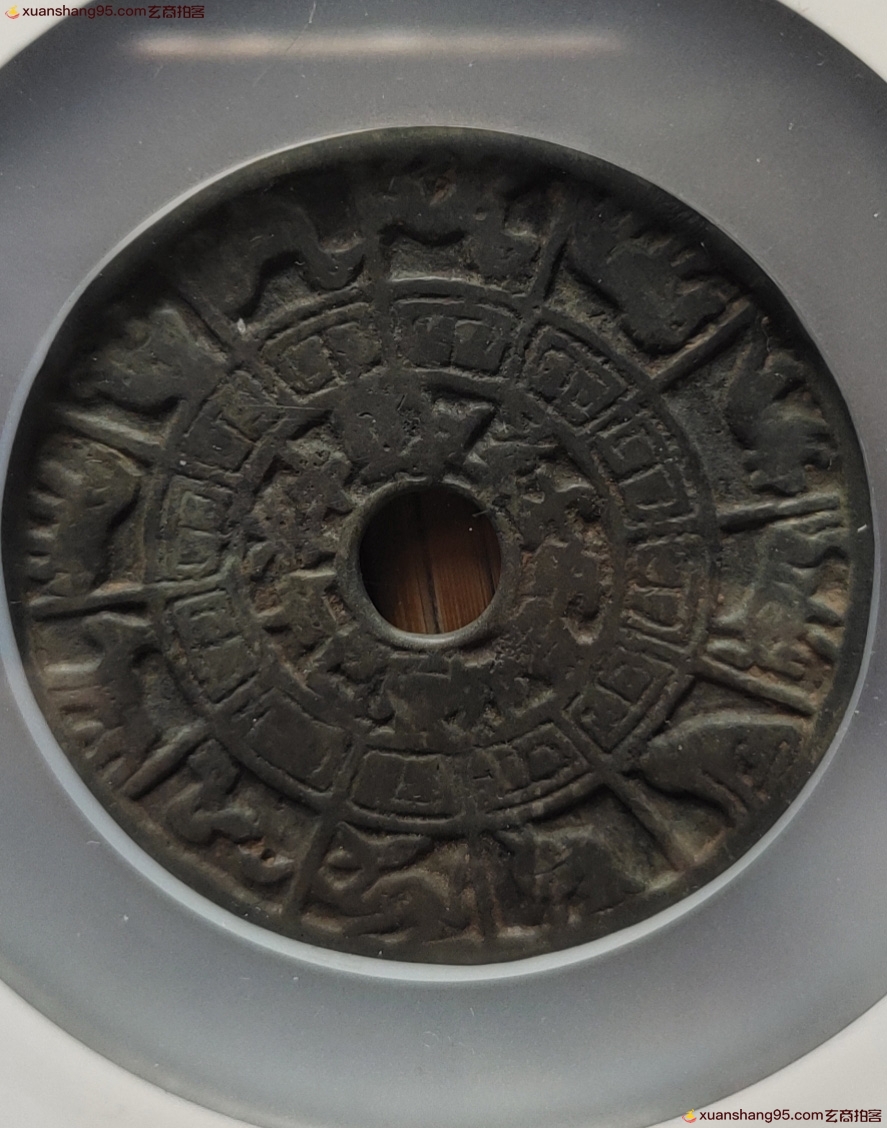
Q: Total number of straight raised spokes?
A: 12